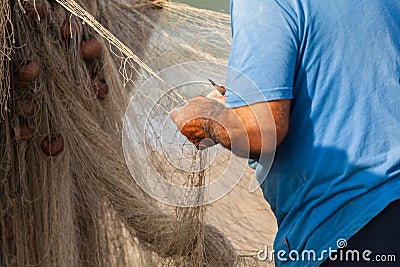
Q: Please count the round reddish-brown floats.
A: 8